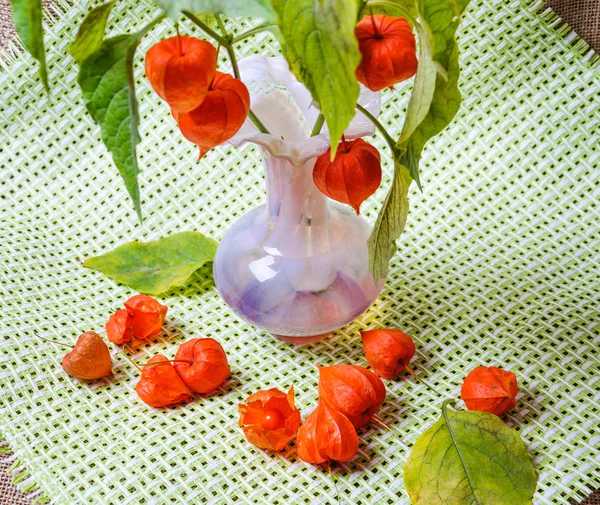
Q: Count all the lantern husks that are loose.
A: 9